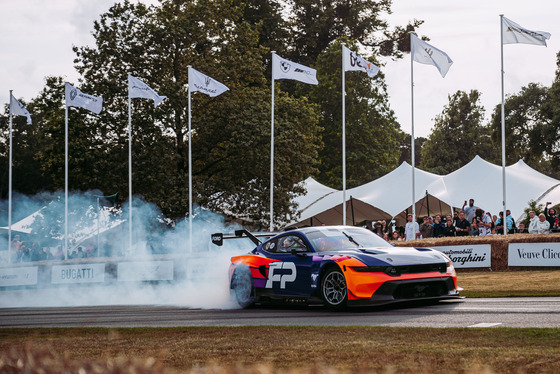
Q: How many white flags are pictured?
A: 8